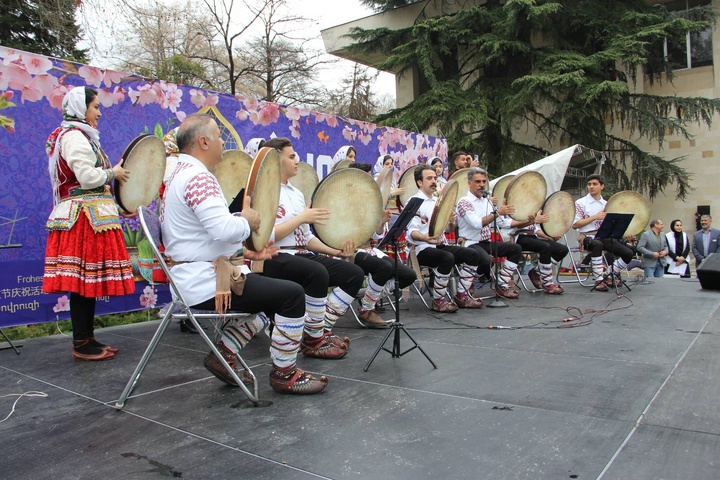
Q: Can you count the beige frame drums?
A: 14